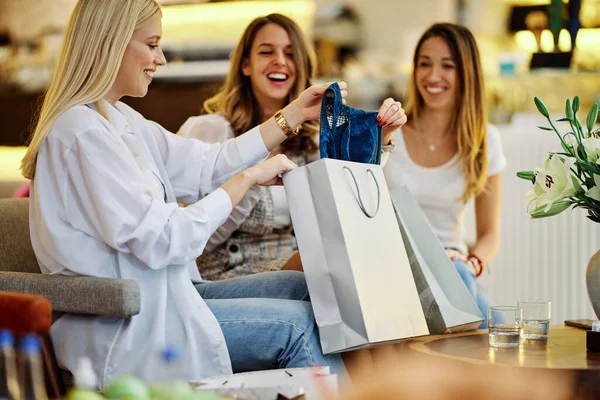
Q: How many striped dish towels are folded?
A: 0